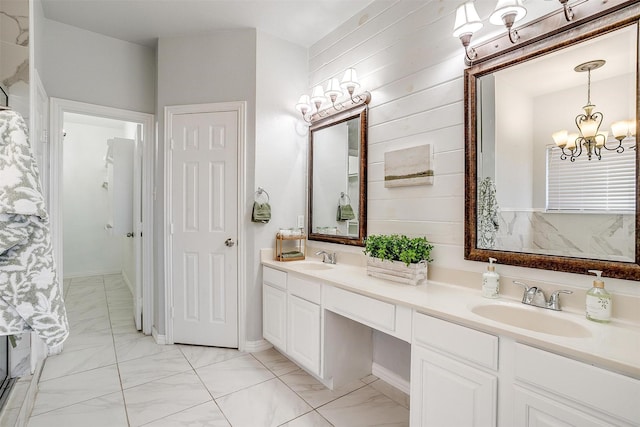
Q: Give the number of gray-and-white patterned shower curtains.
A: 1